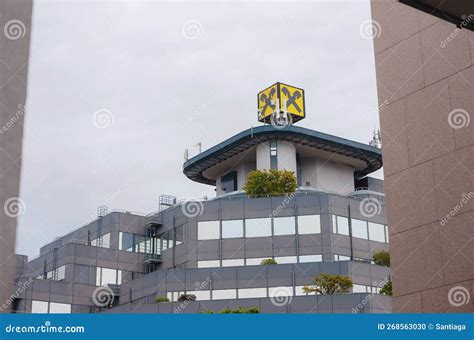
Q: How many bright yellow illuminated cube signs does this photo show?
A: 1